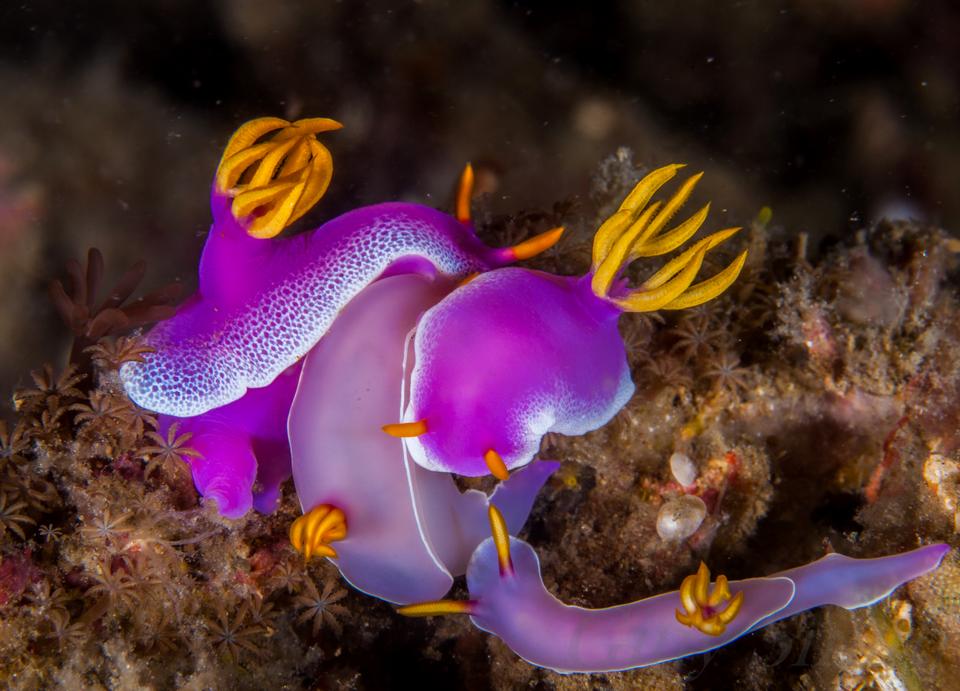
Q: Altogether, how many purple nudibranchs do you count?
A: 4